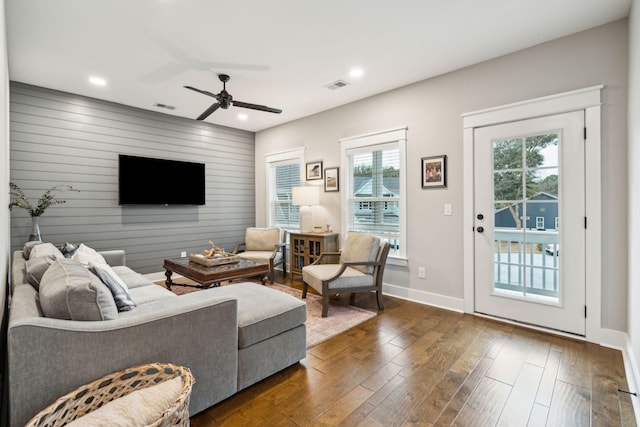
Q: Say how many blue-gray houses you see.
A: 1